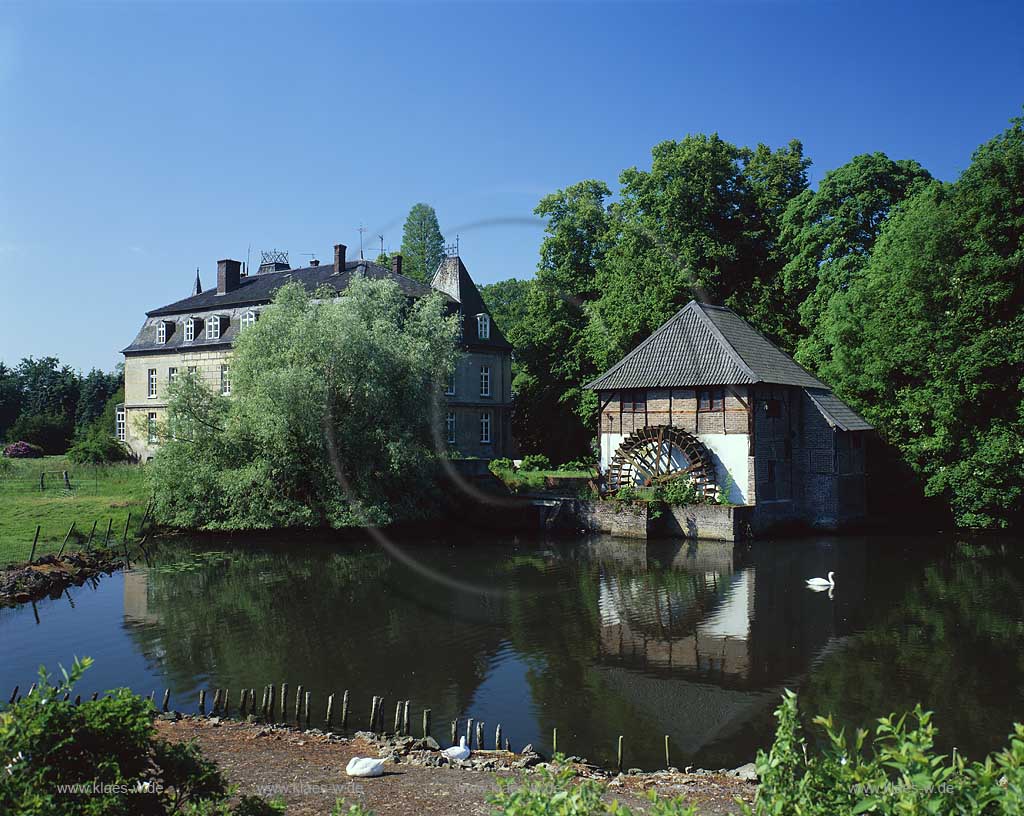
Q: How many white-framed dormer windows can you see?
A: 5